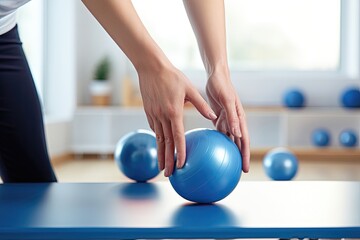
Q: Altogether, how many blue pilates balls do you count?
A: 7